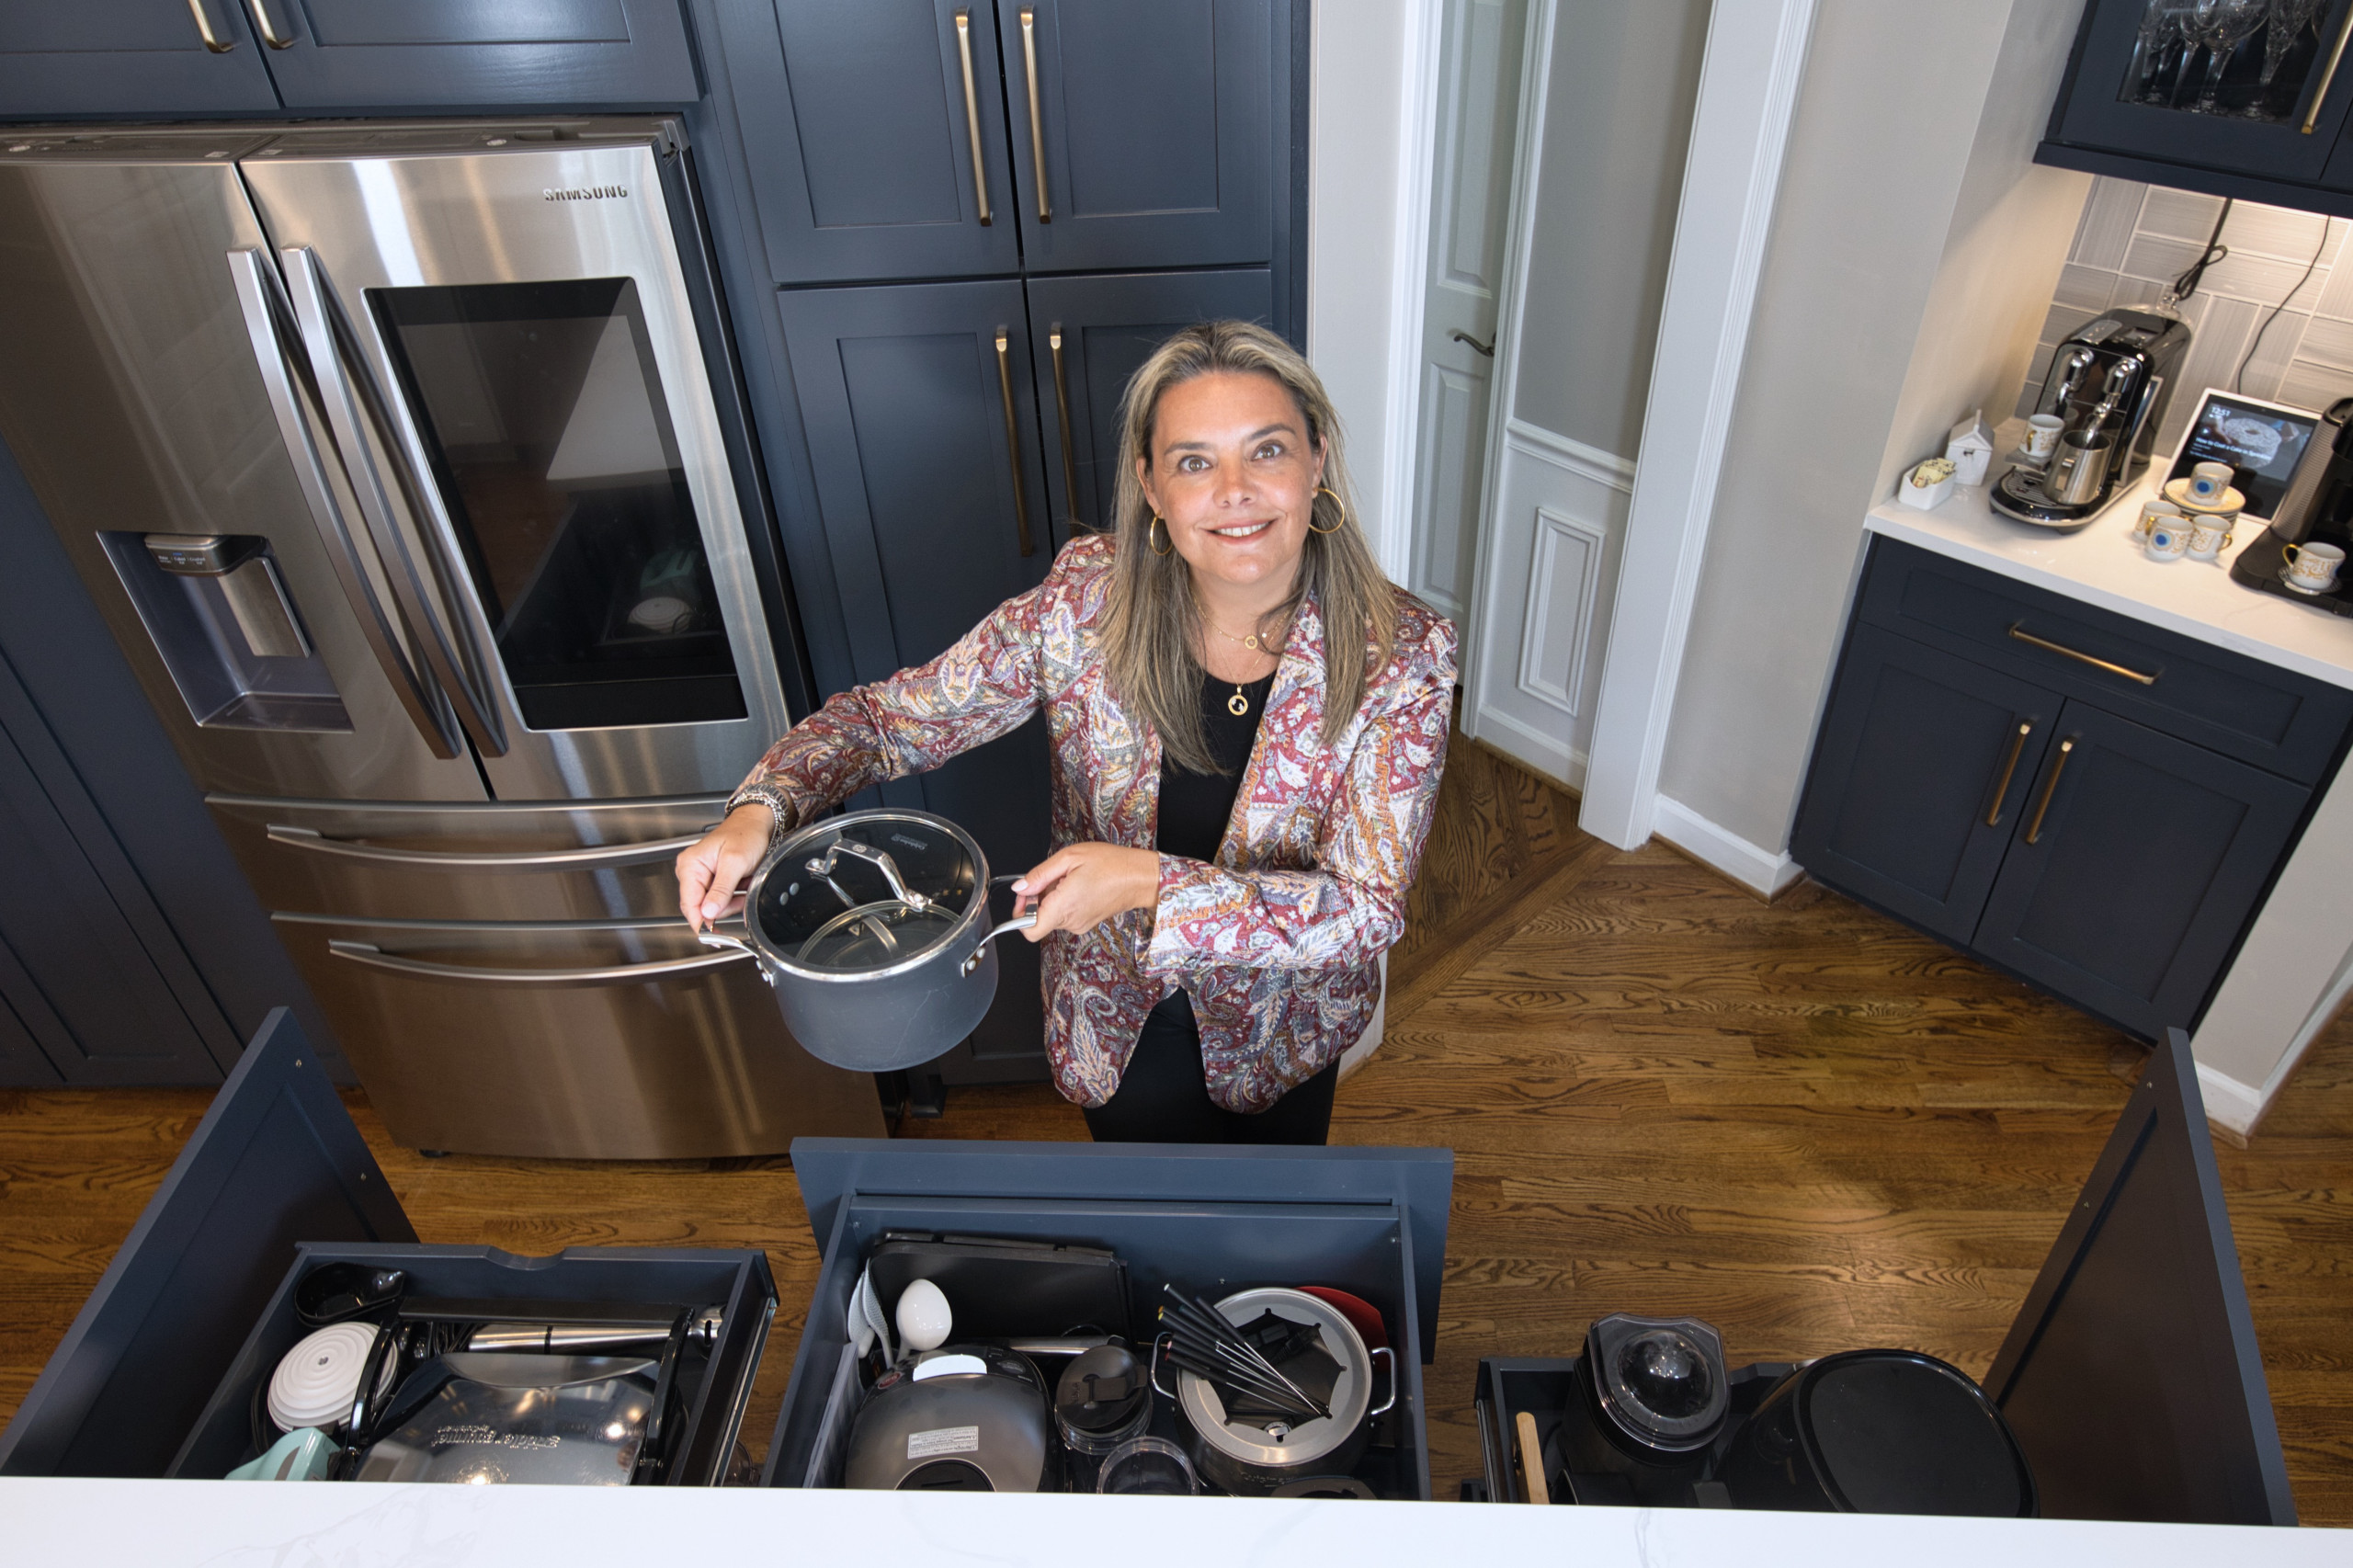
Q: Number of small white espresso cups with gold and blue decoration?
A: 6